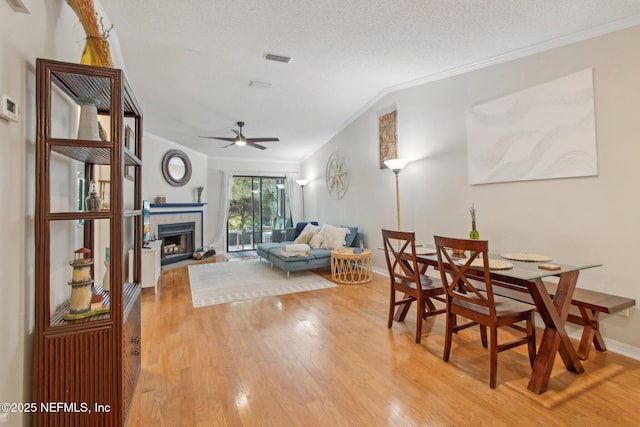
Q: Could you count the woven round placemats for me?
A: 3